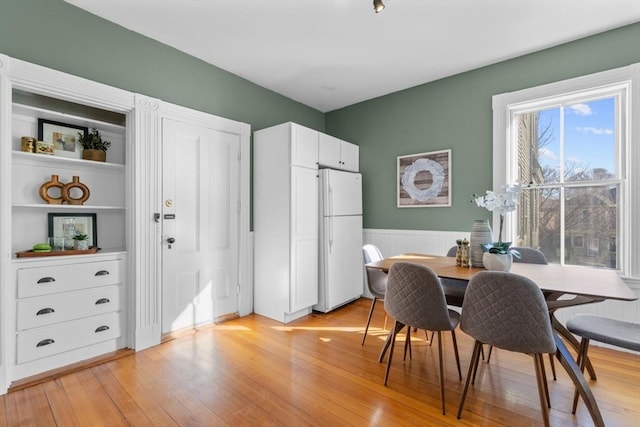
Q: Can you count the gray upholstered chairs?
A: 5